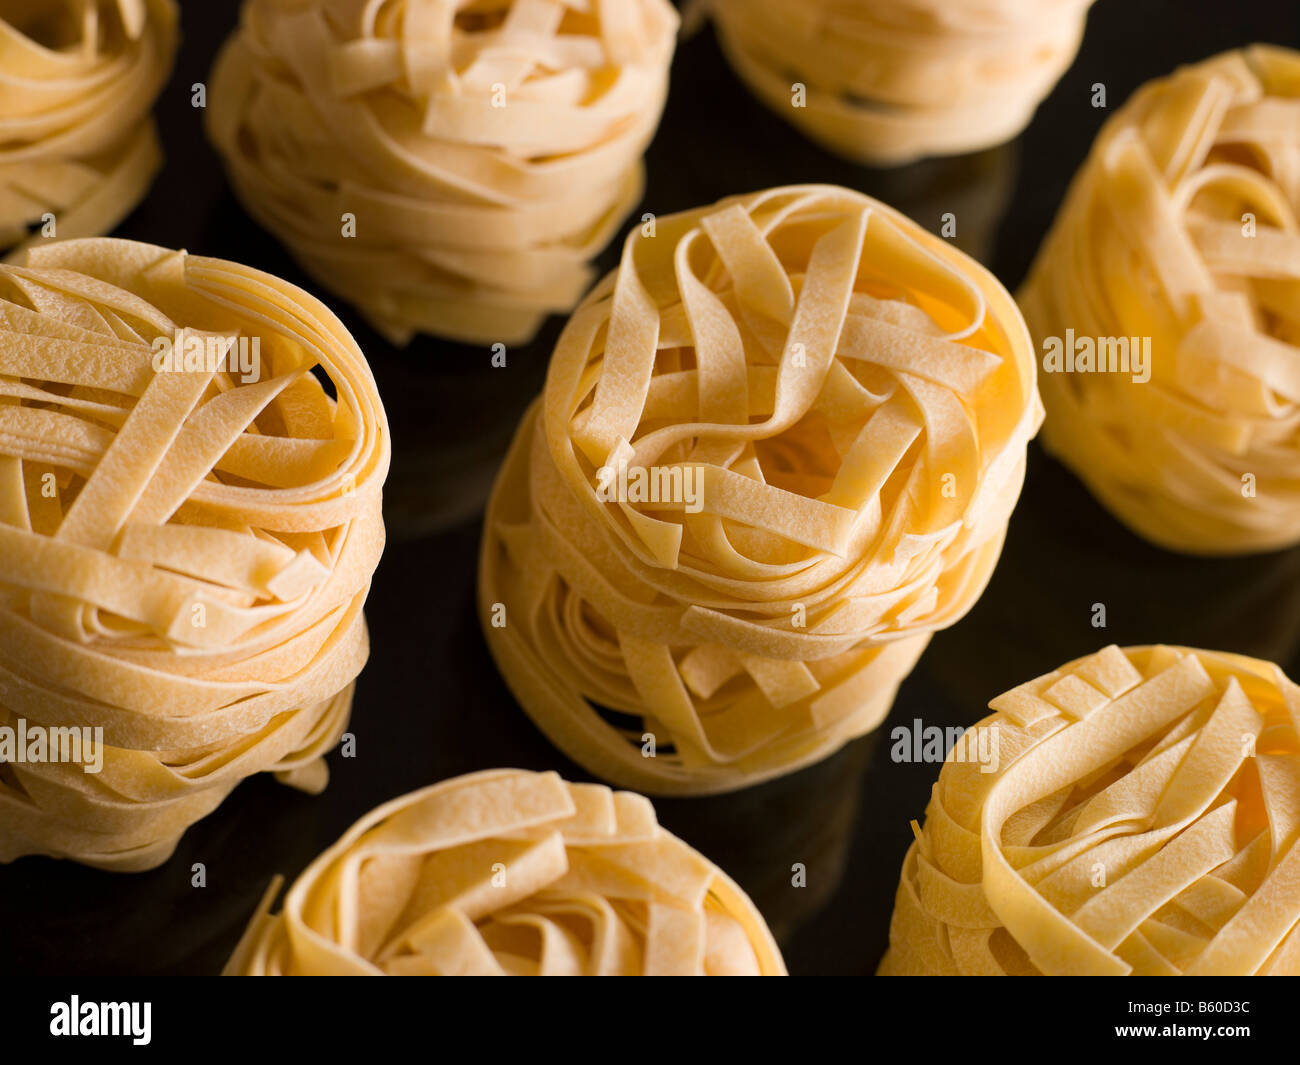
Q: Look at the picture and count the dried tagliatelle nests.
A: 8